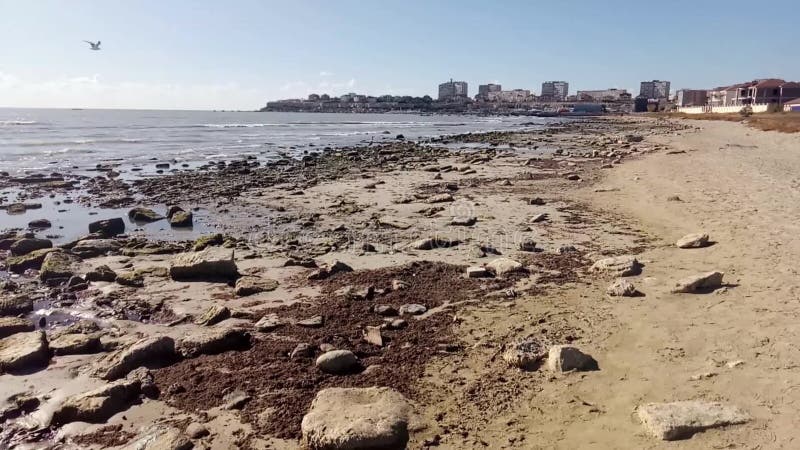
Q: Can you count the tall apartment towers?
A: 4